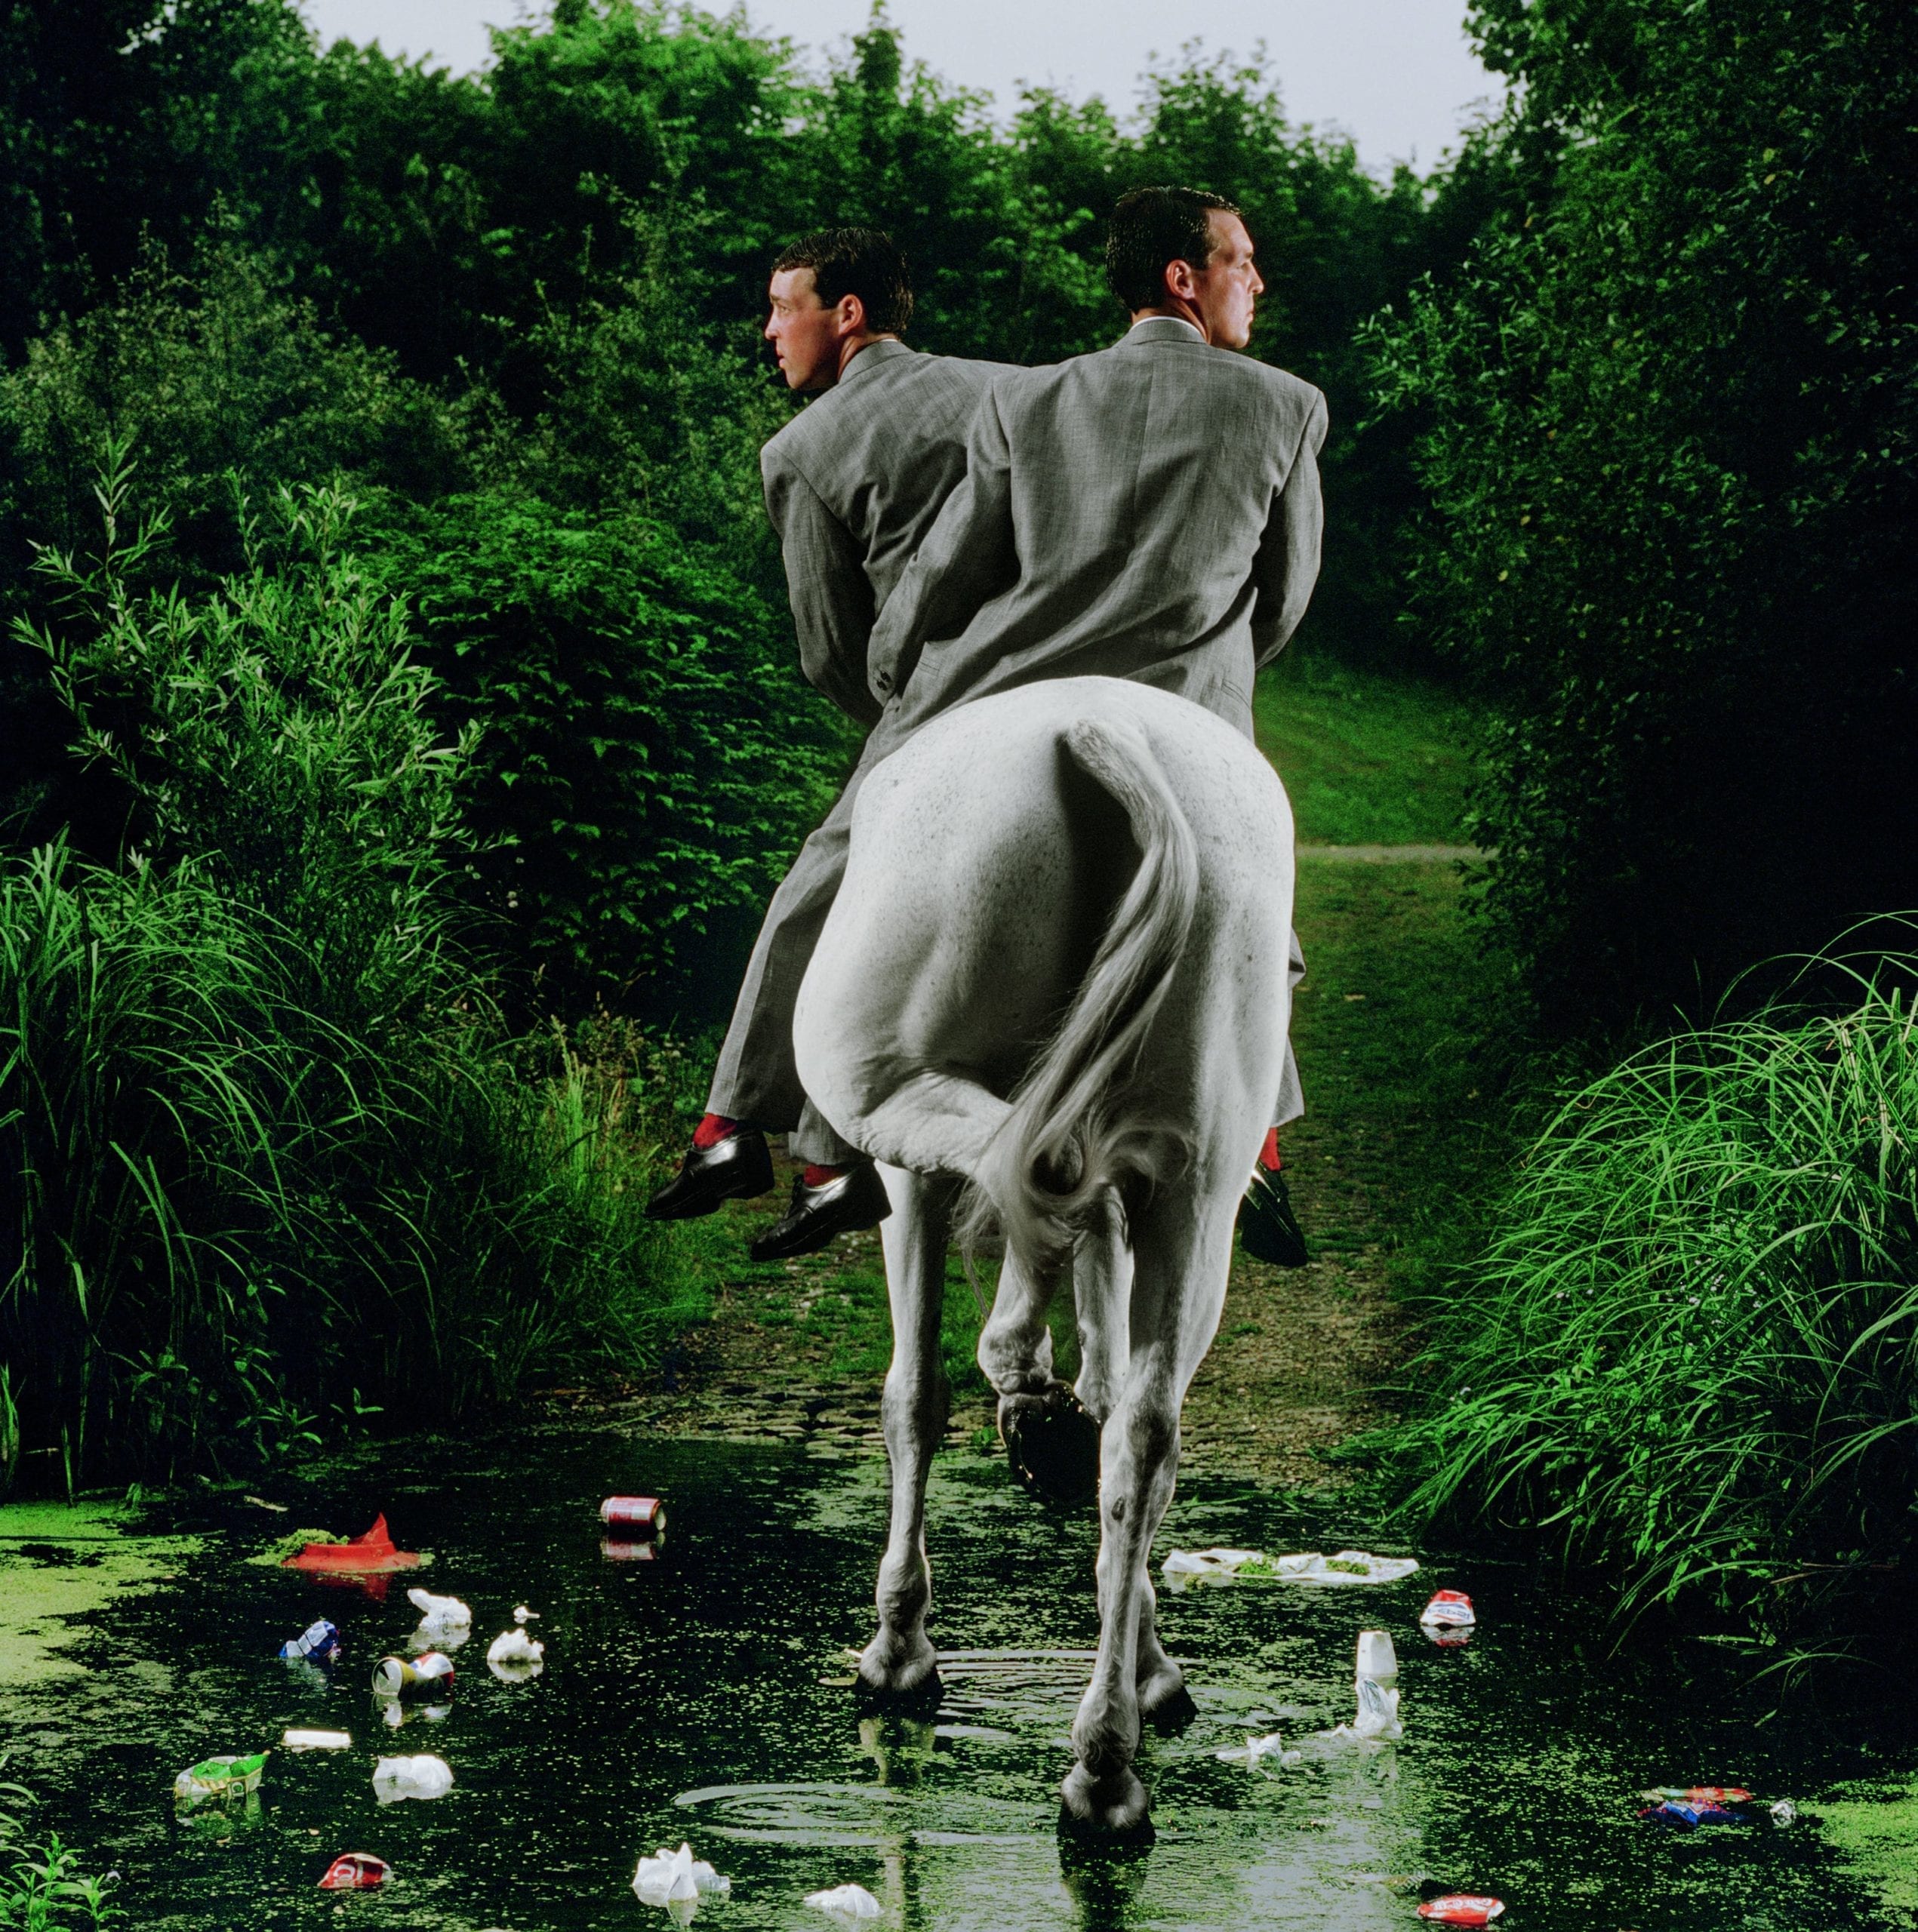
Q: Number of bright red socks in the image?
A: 3